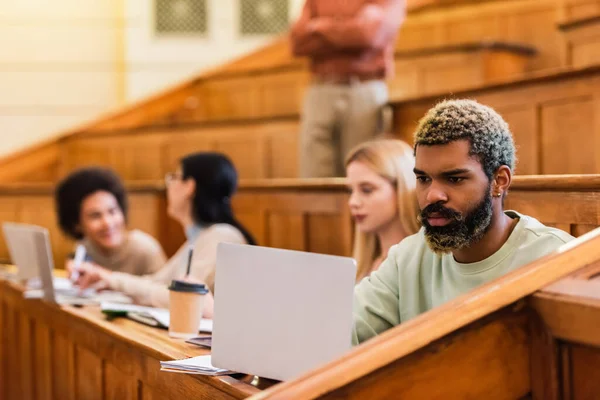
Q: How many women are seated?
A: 3